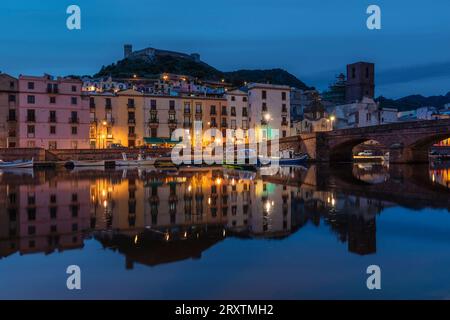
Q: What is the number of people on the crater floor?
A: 0